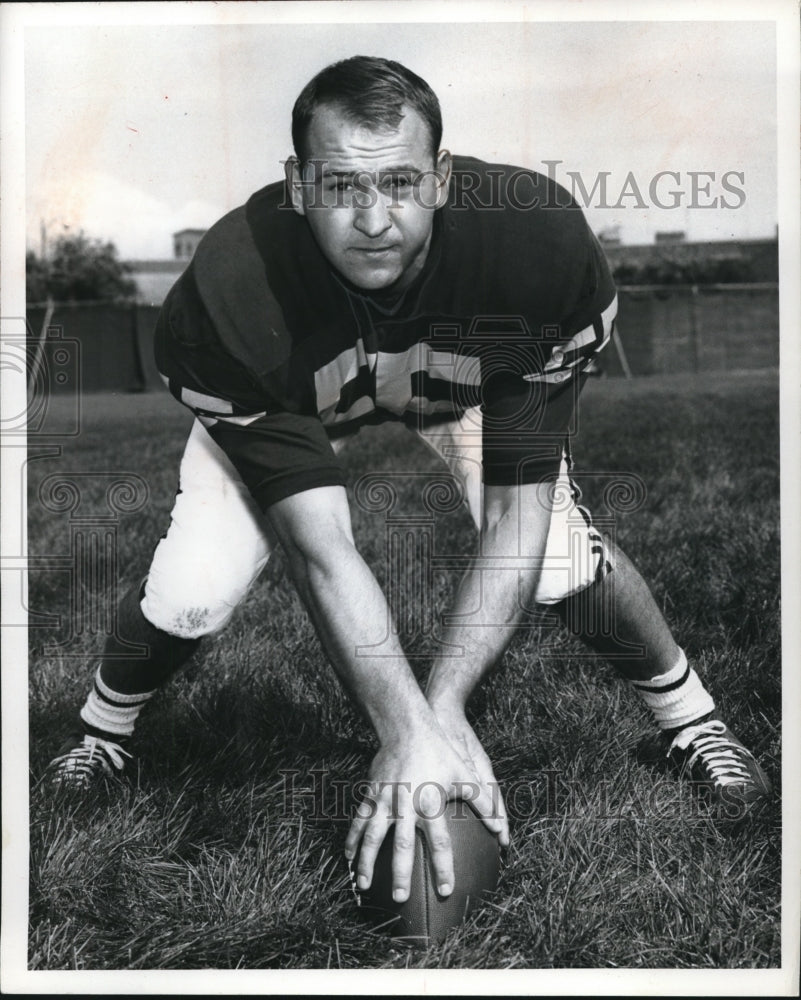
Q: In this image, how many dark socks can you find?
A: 2